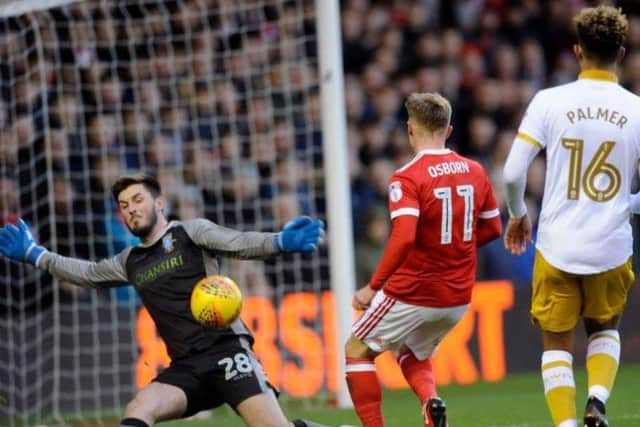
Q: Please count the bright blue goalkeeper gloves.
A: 2